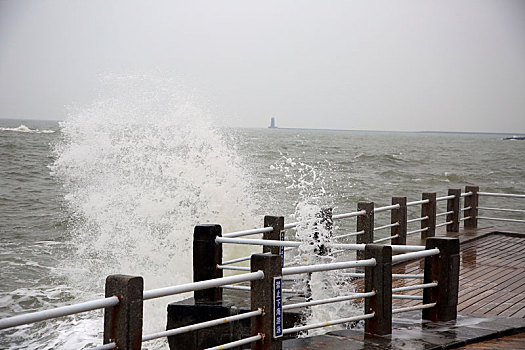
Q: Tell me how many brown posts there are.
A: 12